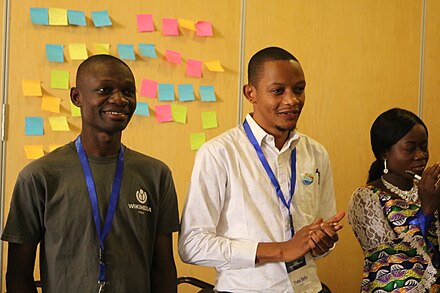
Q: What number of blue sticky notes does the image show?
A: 11